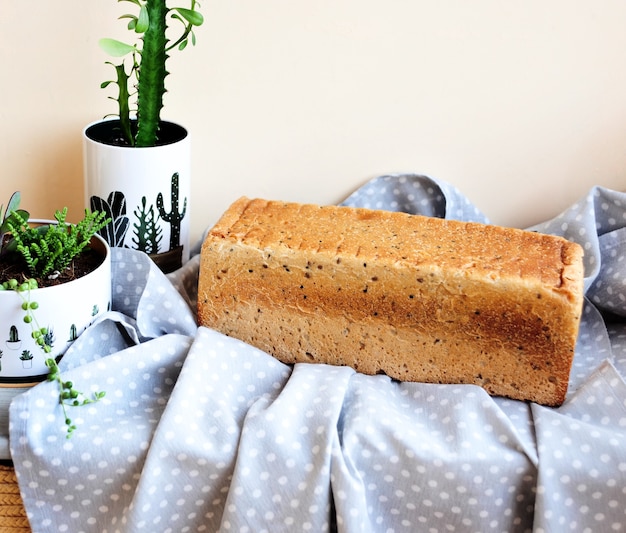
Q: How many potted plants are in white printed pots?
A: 2